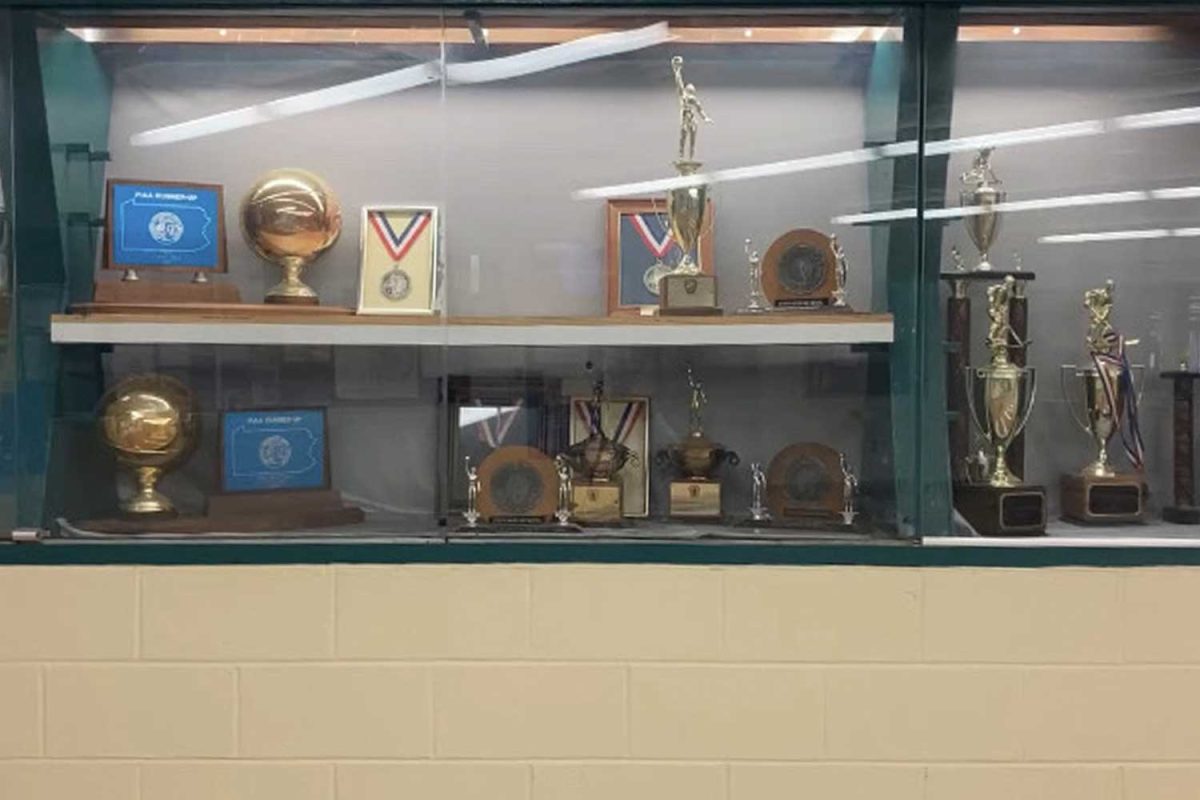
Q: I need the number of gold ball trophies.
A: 2